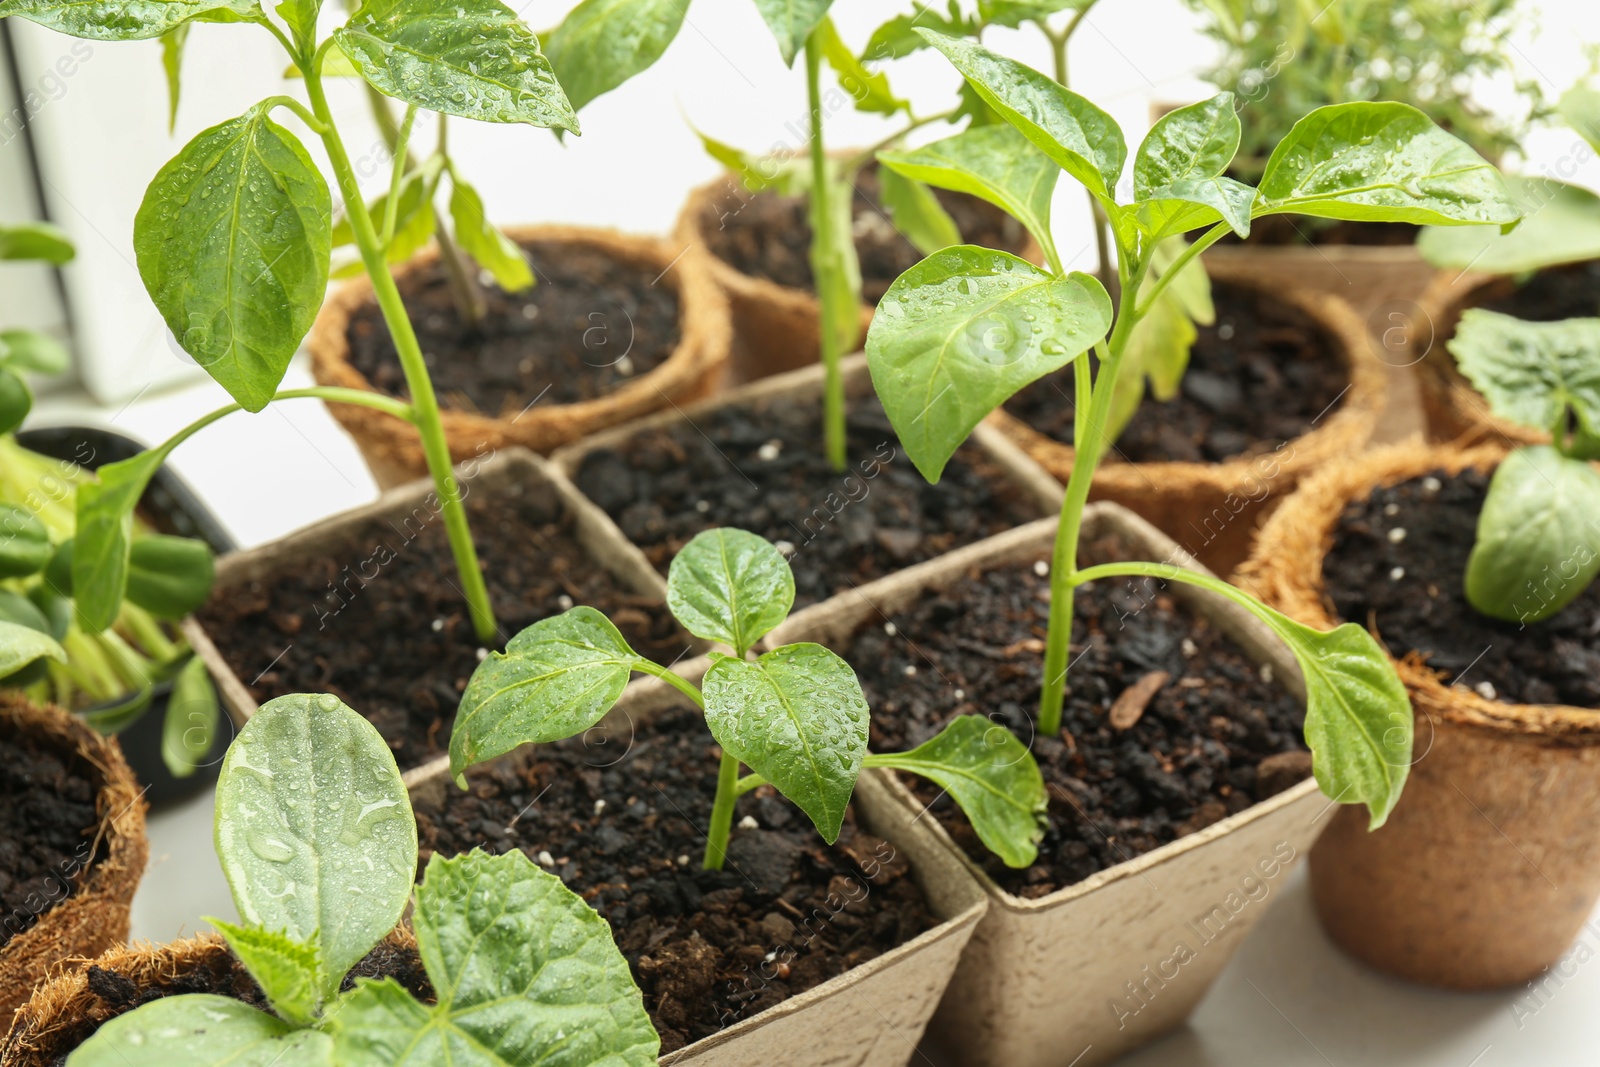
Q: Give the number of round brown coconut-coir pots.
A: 7